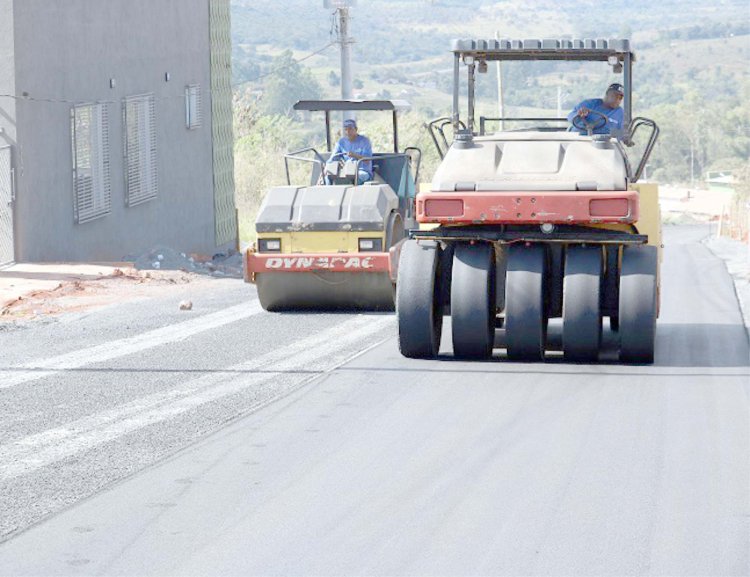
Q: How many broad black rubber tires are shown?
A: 5